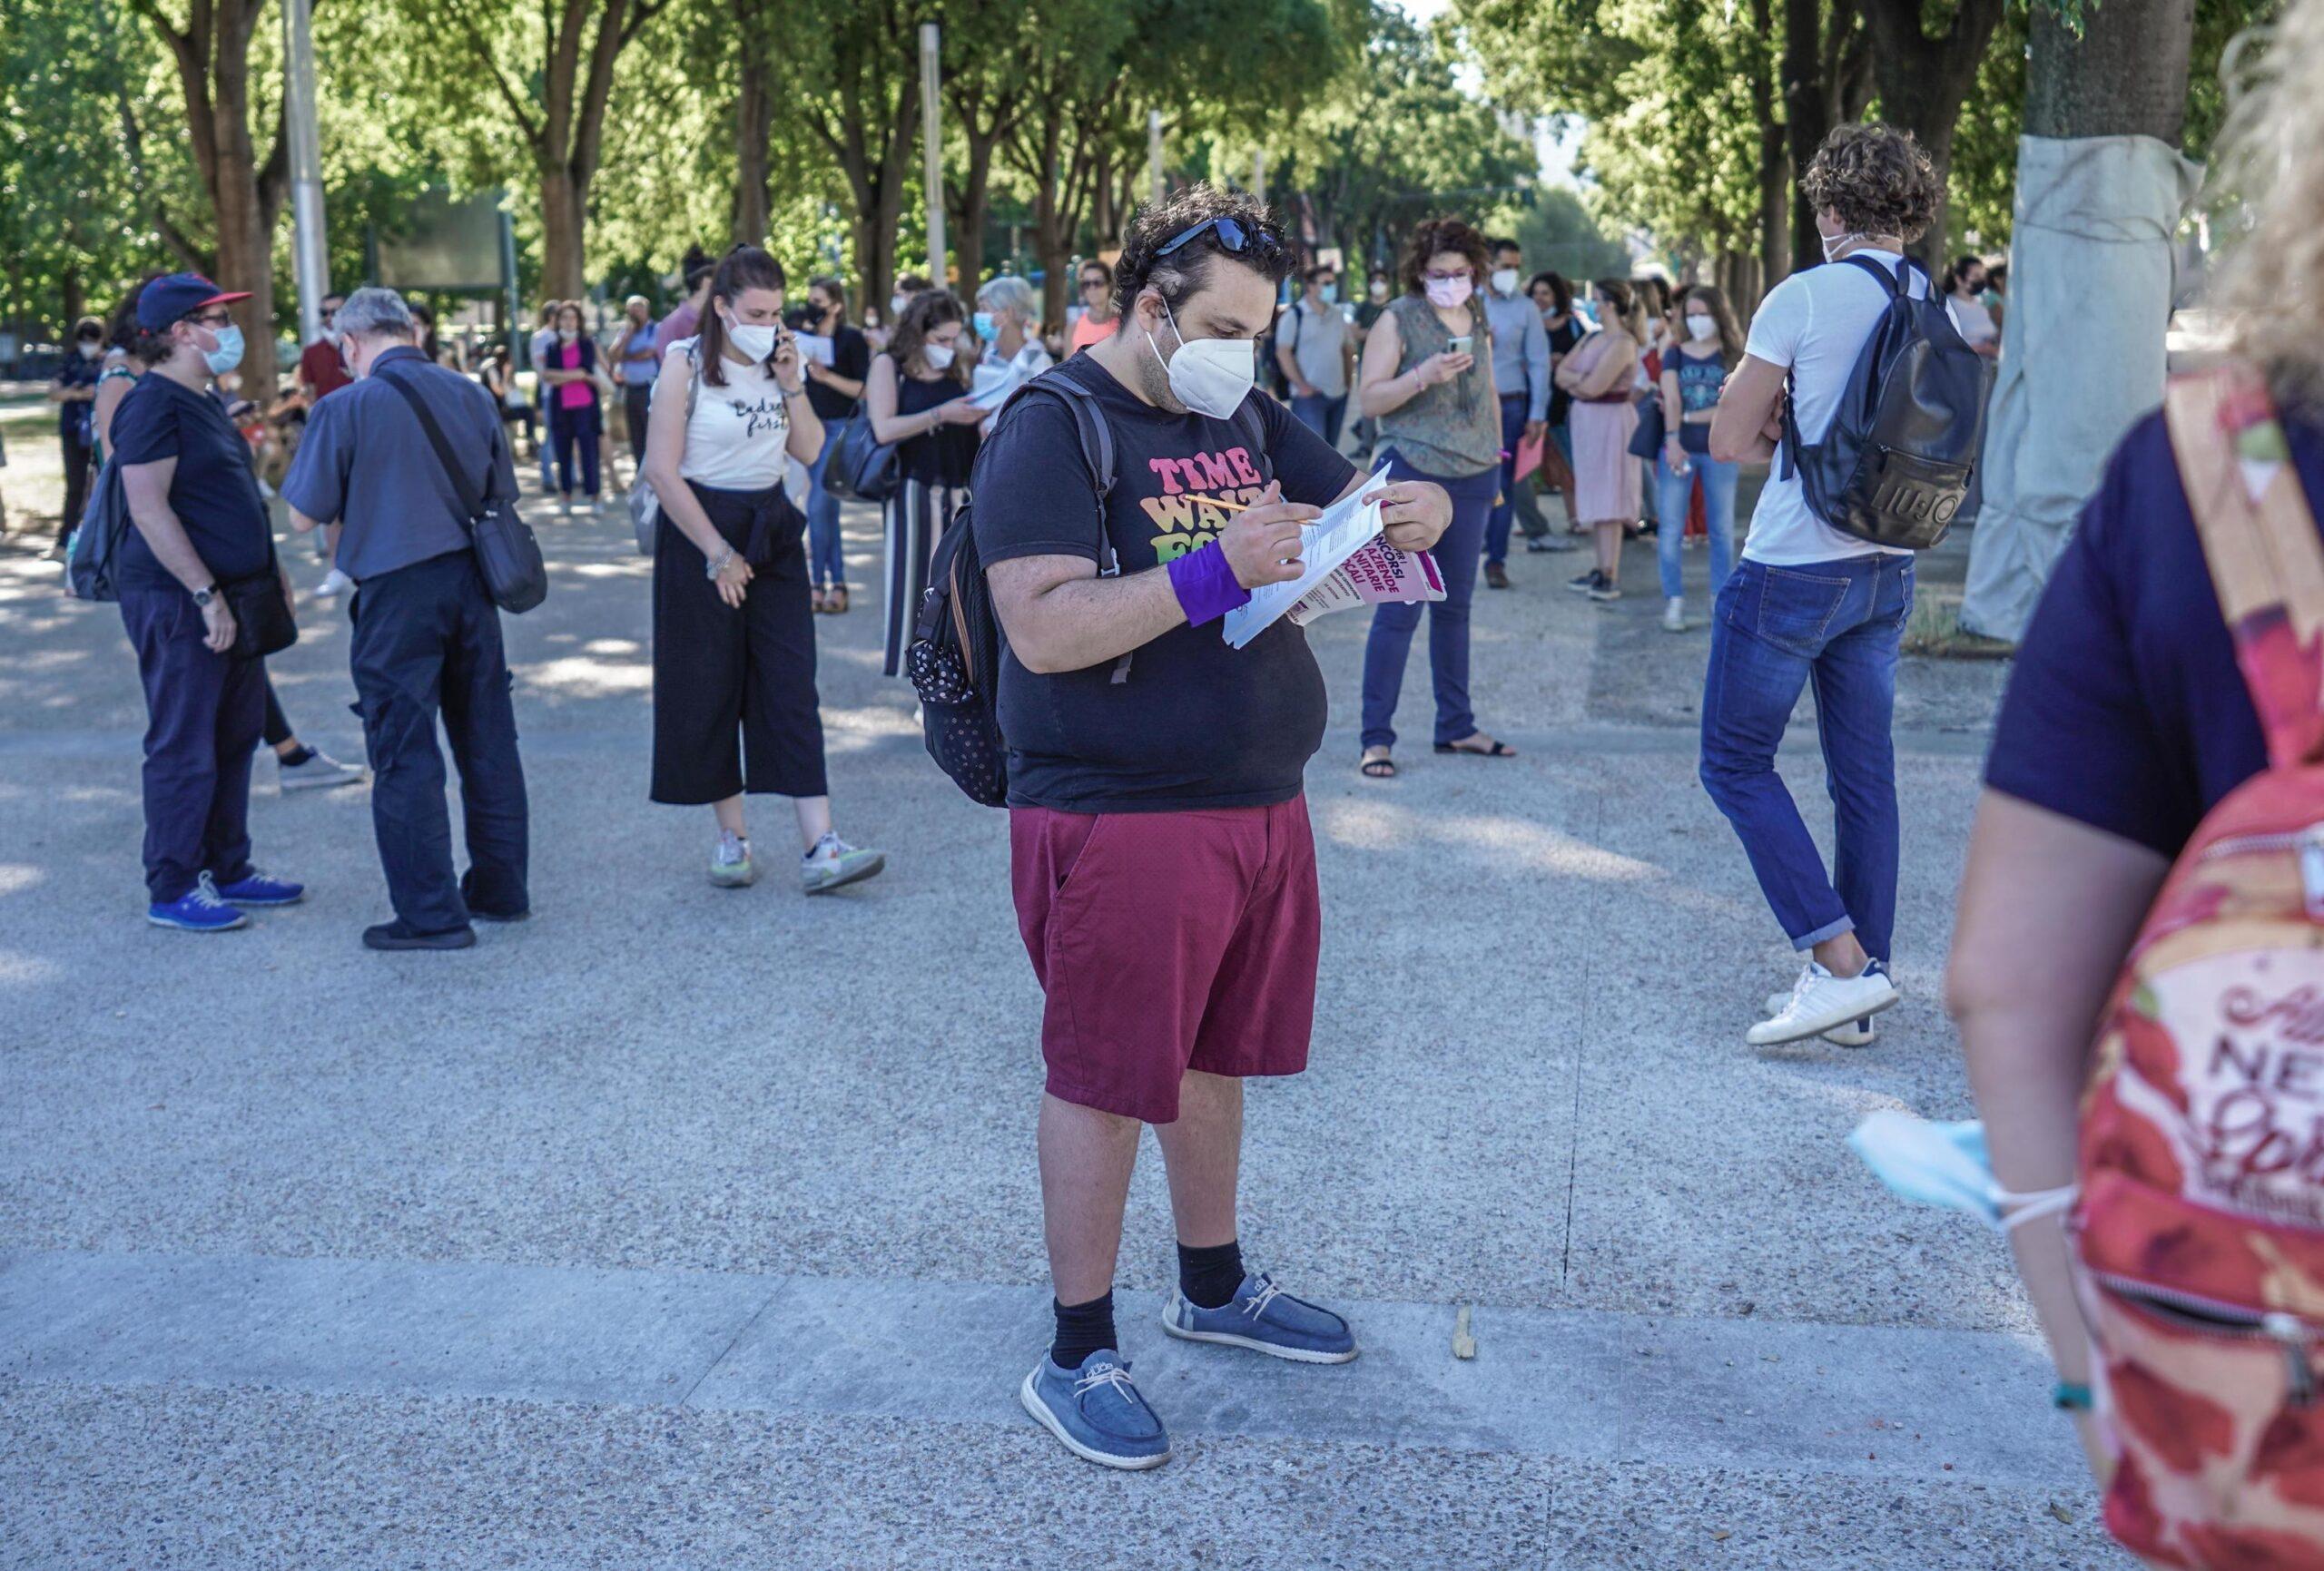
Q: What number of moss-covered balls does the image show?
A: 0